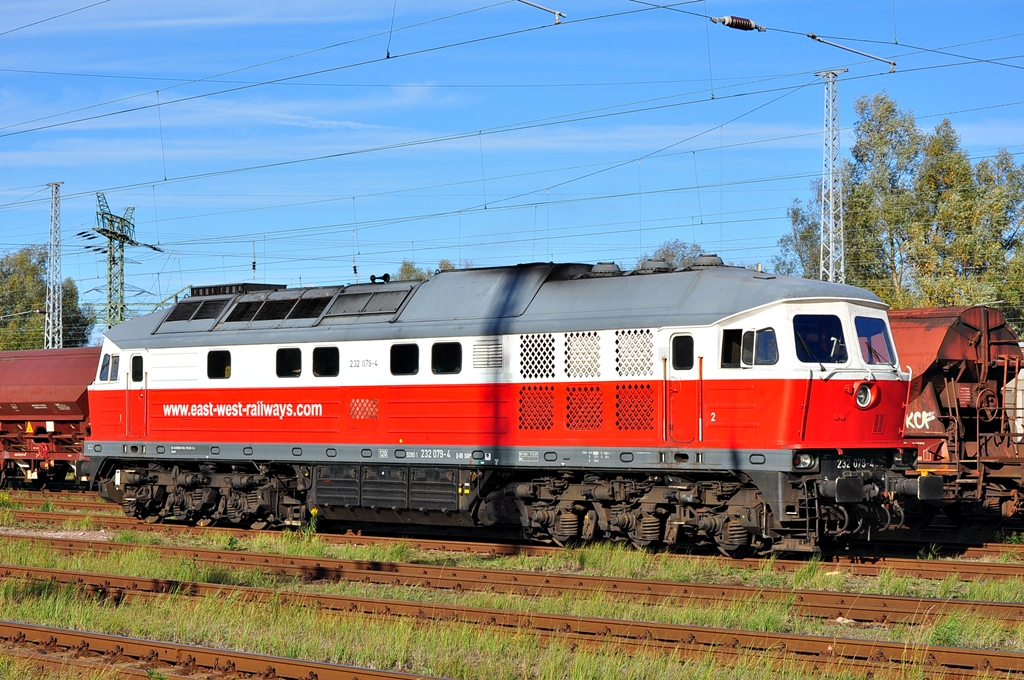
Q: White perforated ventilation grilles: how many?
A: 3